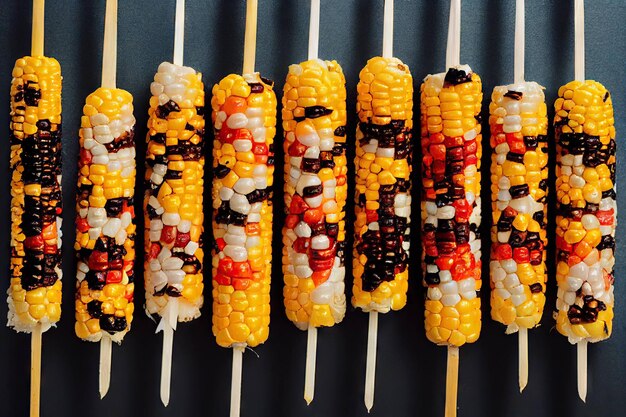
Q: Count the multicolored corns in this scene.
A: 9